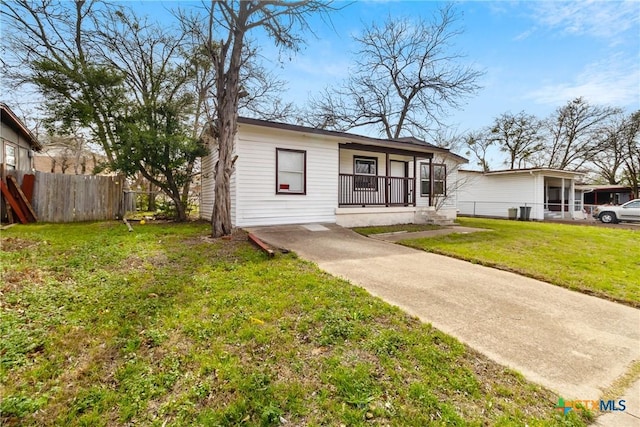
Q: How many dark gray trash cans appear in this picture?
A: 1